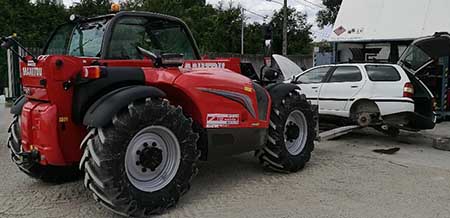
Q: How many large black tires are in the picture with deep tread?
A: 3